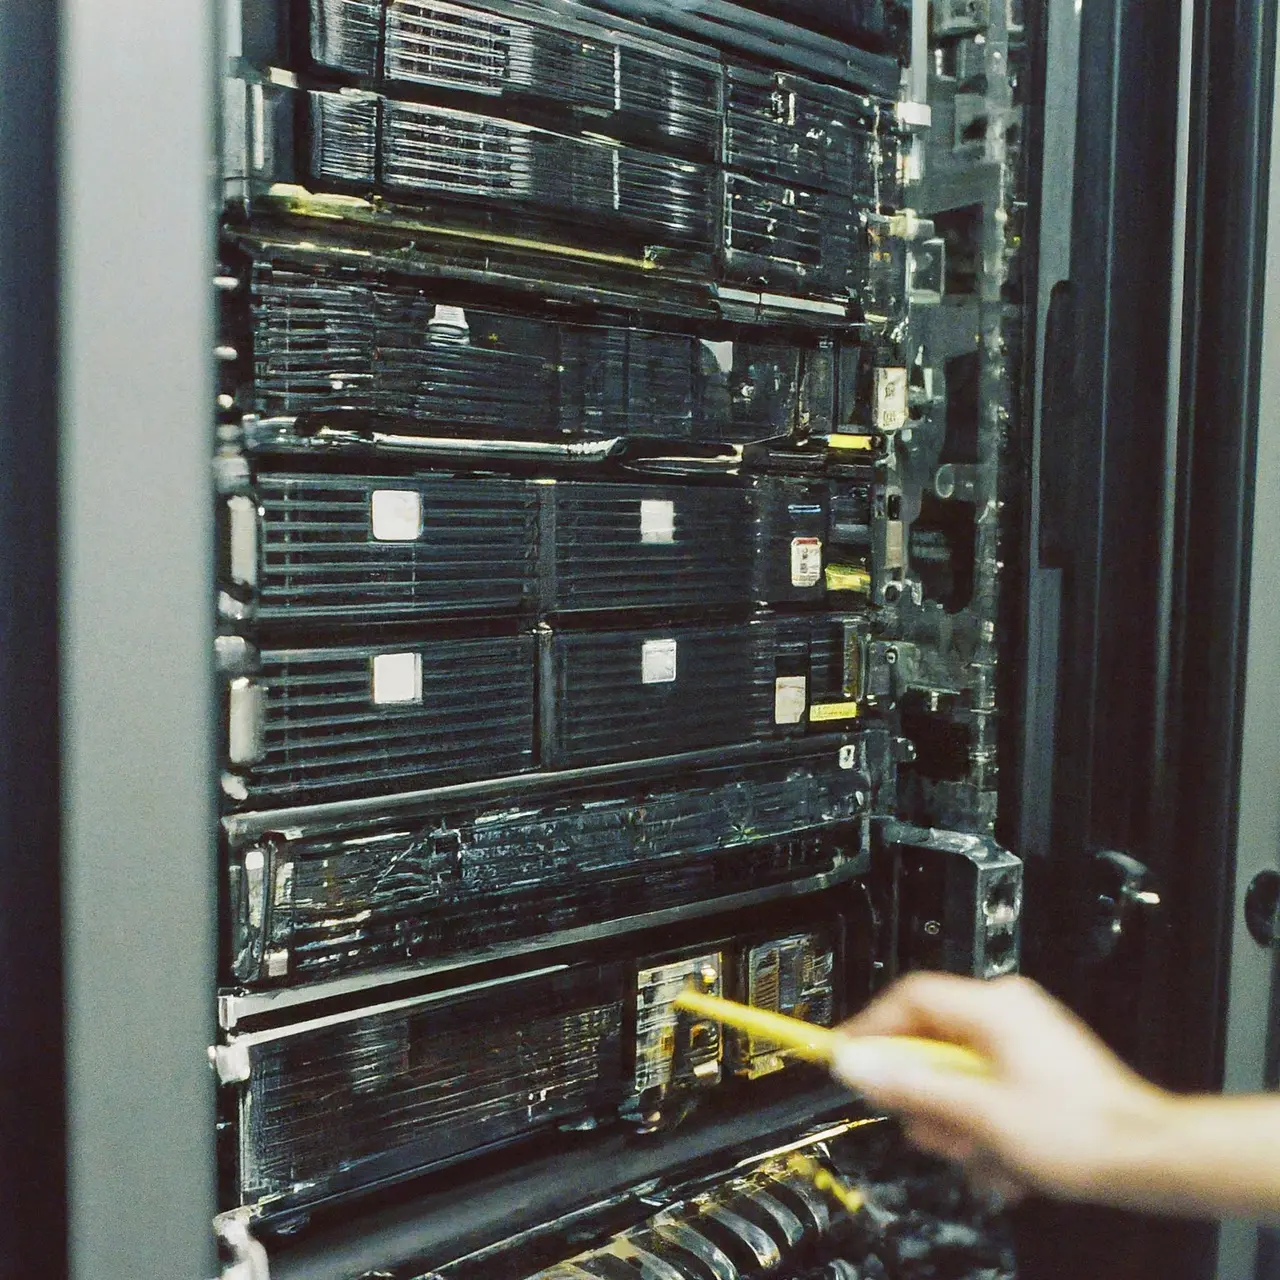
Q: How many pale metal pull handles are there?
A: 2